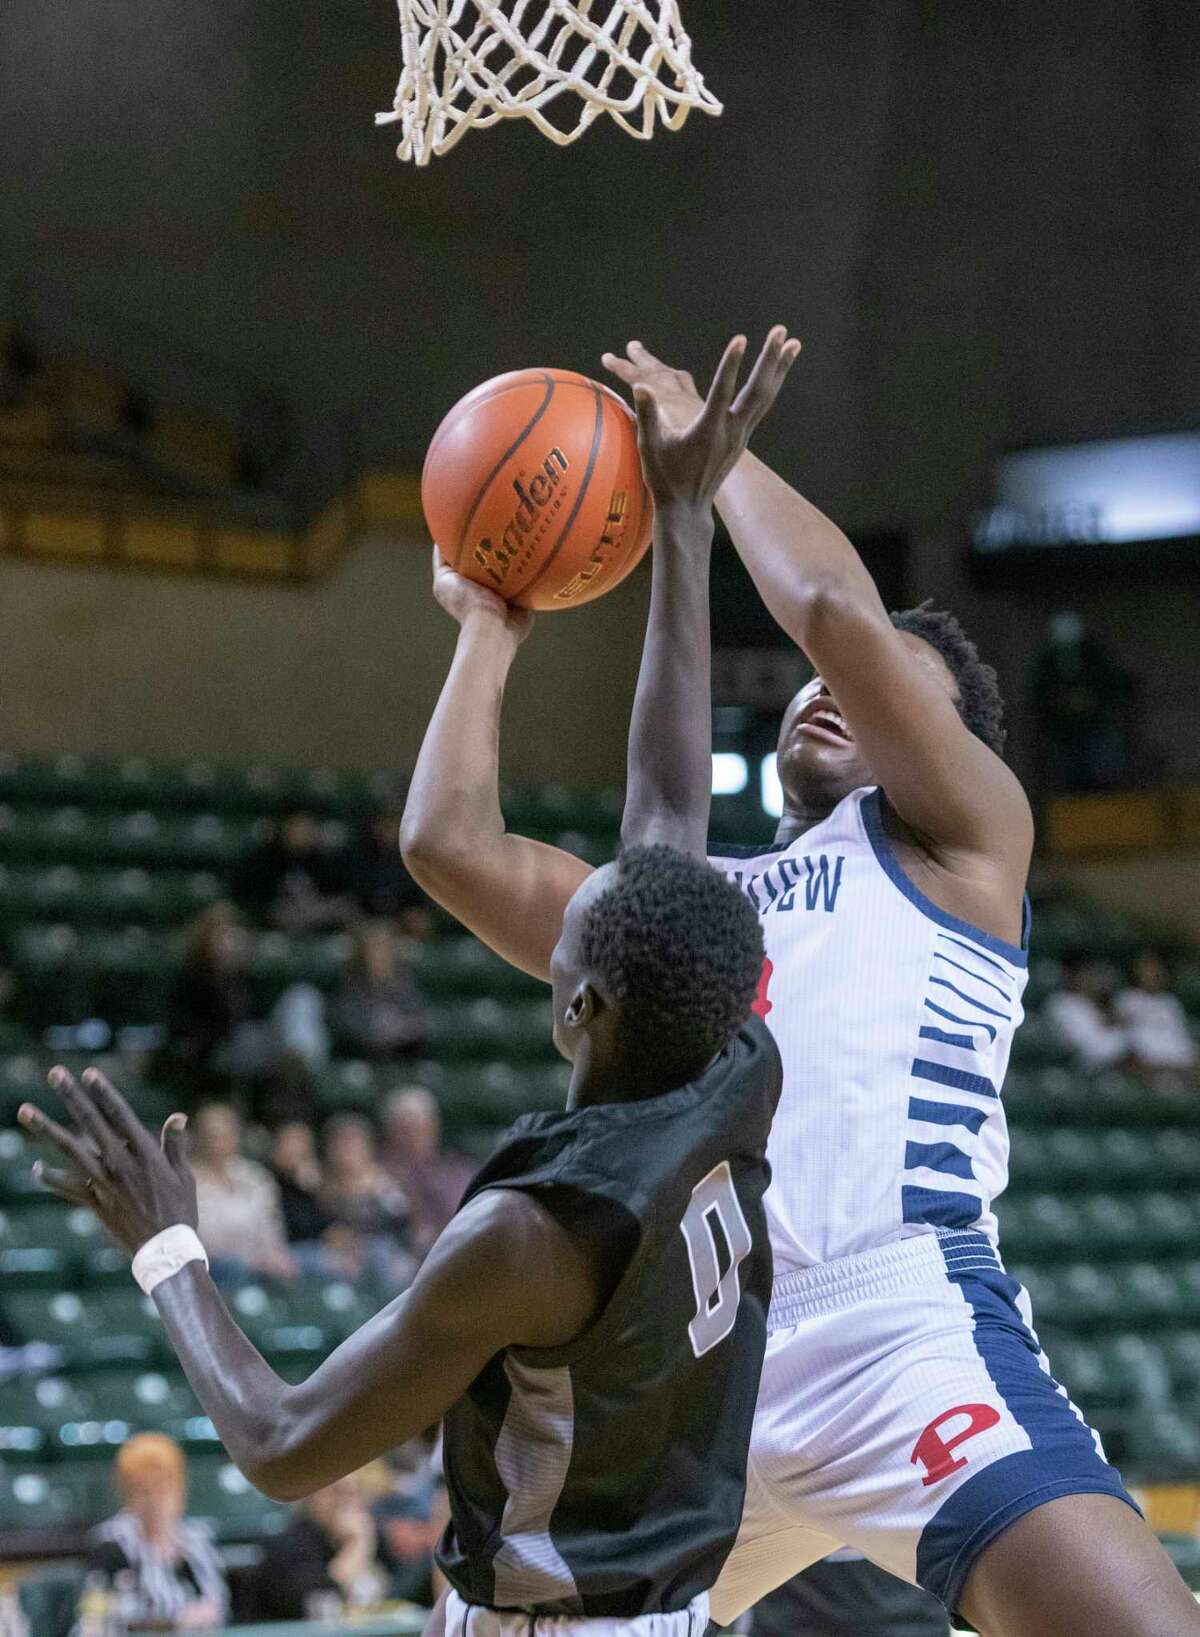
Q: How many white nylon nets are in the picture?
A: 1